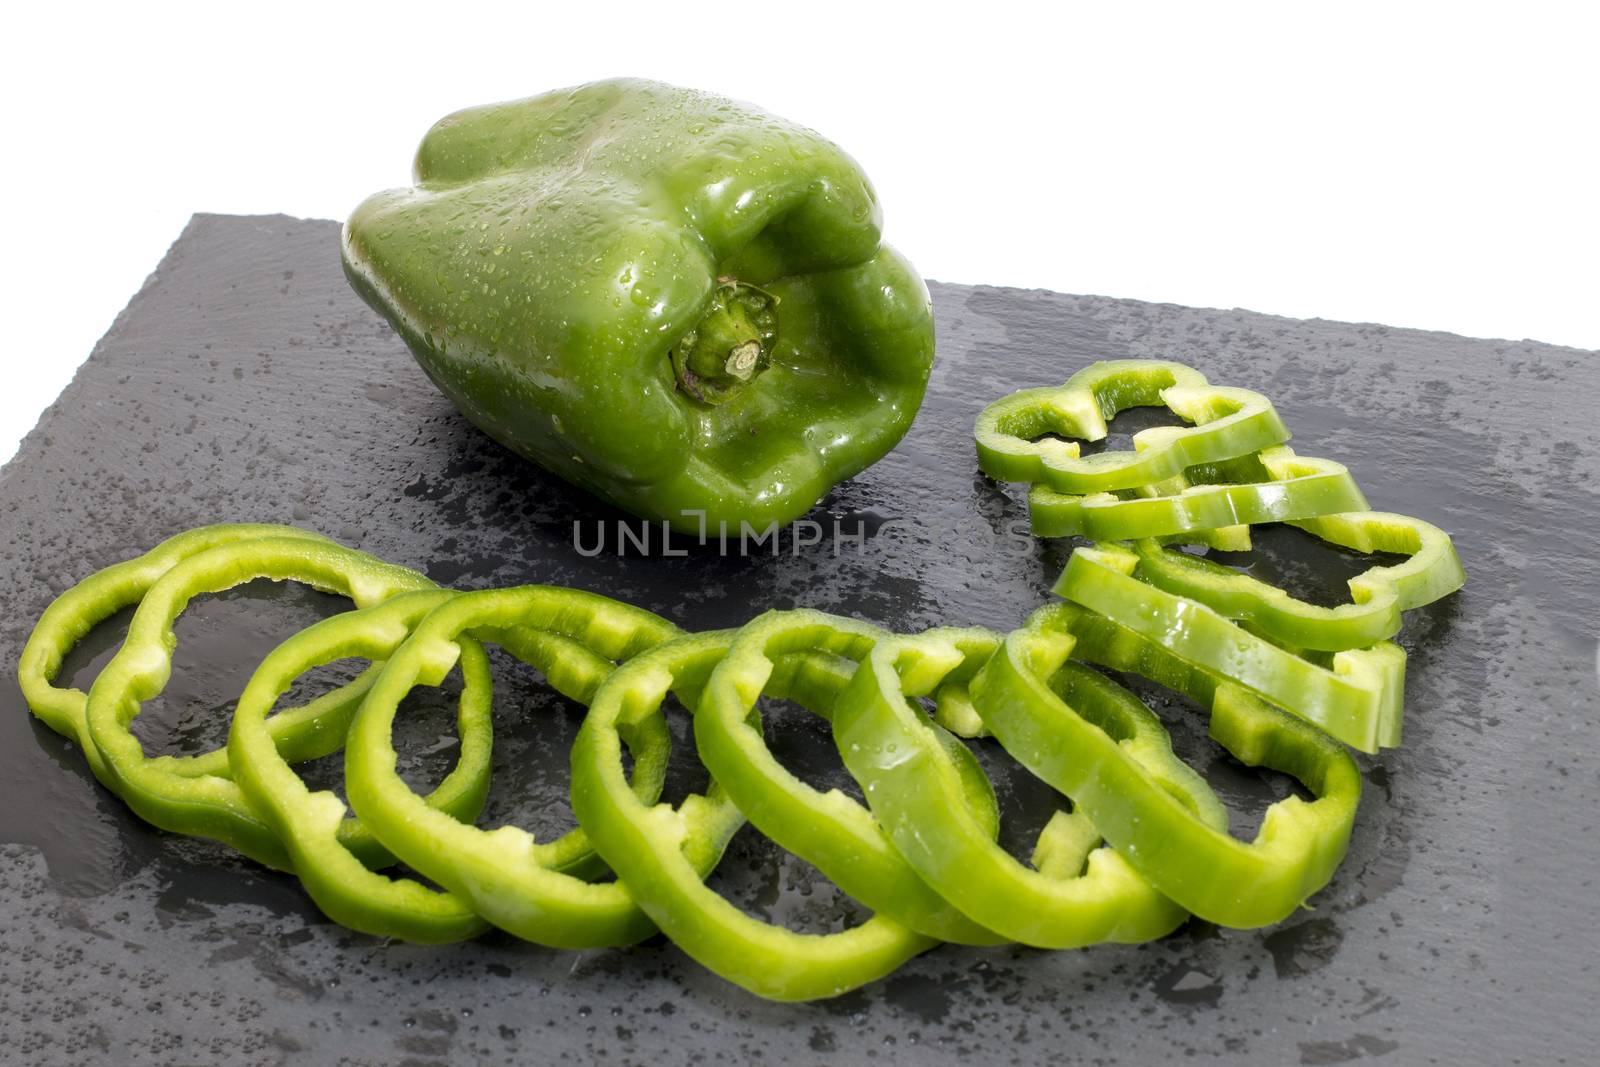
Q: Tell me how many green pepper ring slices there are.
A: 12